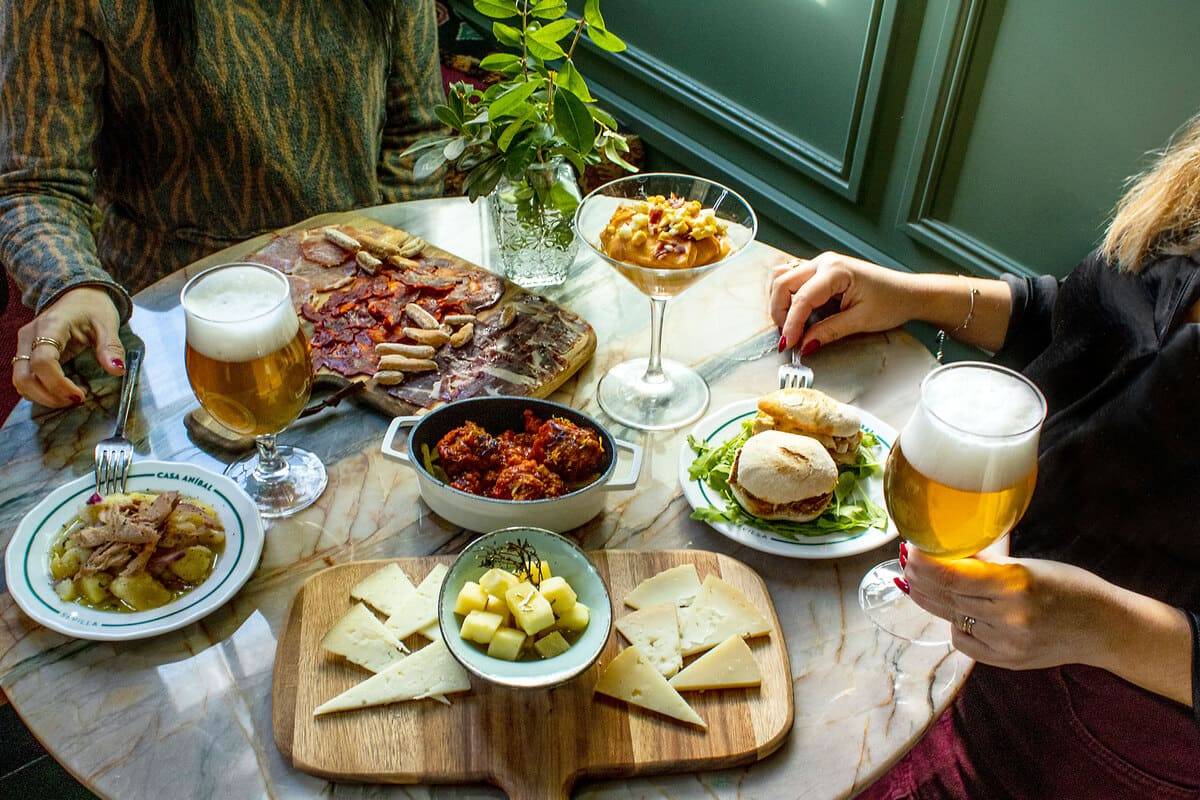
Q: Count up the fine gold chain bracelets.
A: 1